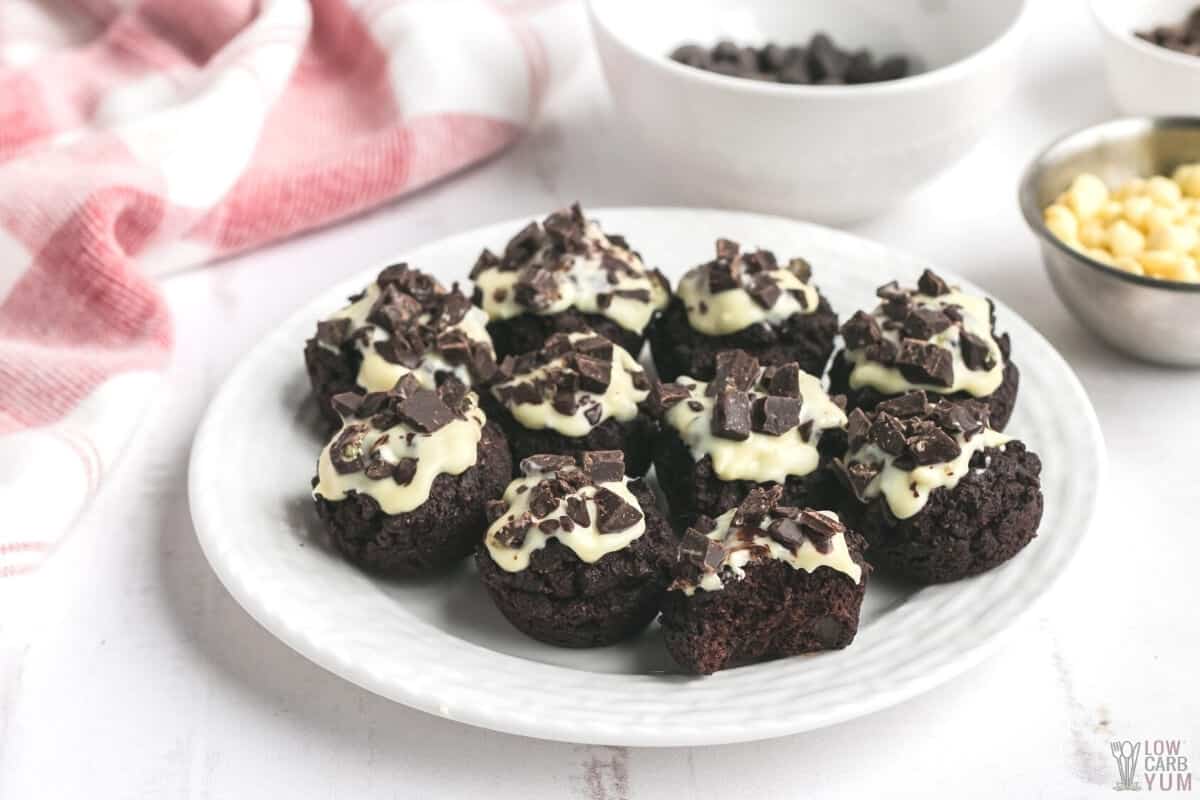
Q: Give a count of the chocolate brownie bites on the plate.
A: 10